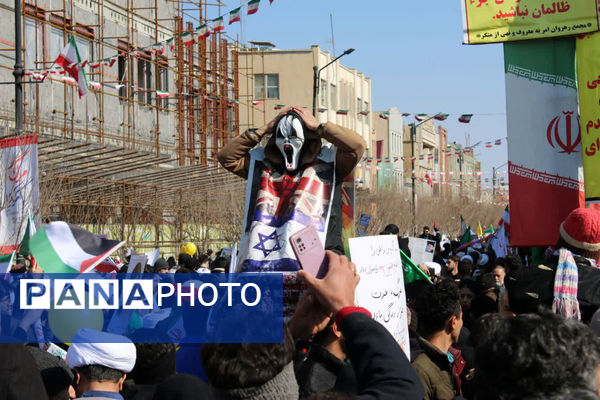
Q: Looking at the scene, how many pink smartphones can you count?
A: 1